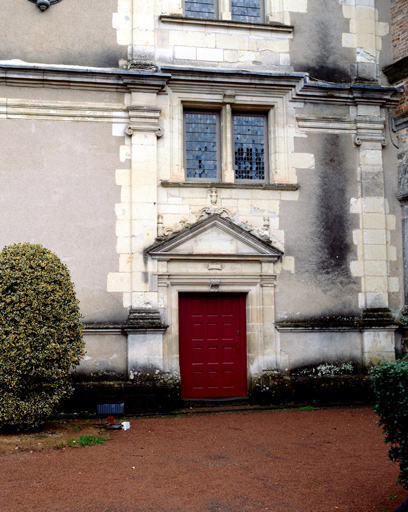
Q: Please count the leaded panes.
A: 4